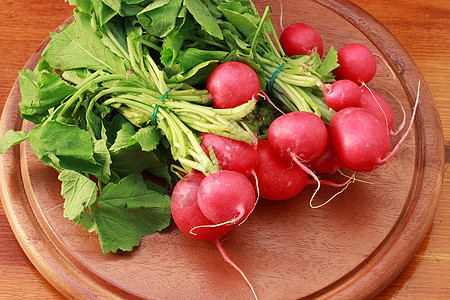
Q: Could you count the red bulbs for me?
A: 12